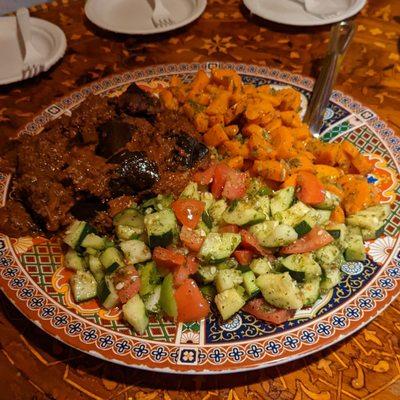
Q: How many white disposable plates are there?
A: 3